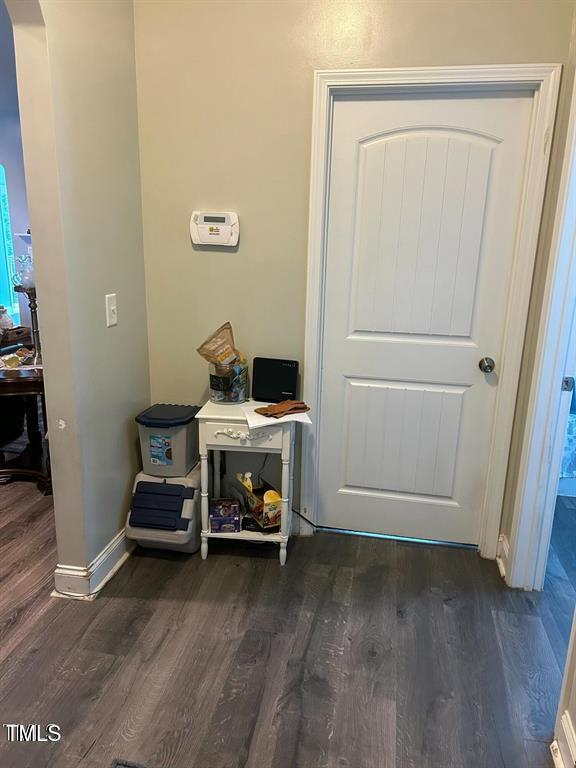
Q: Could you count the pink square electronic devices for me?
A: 0